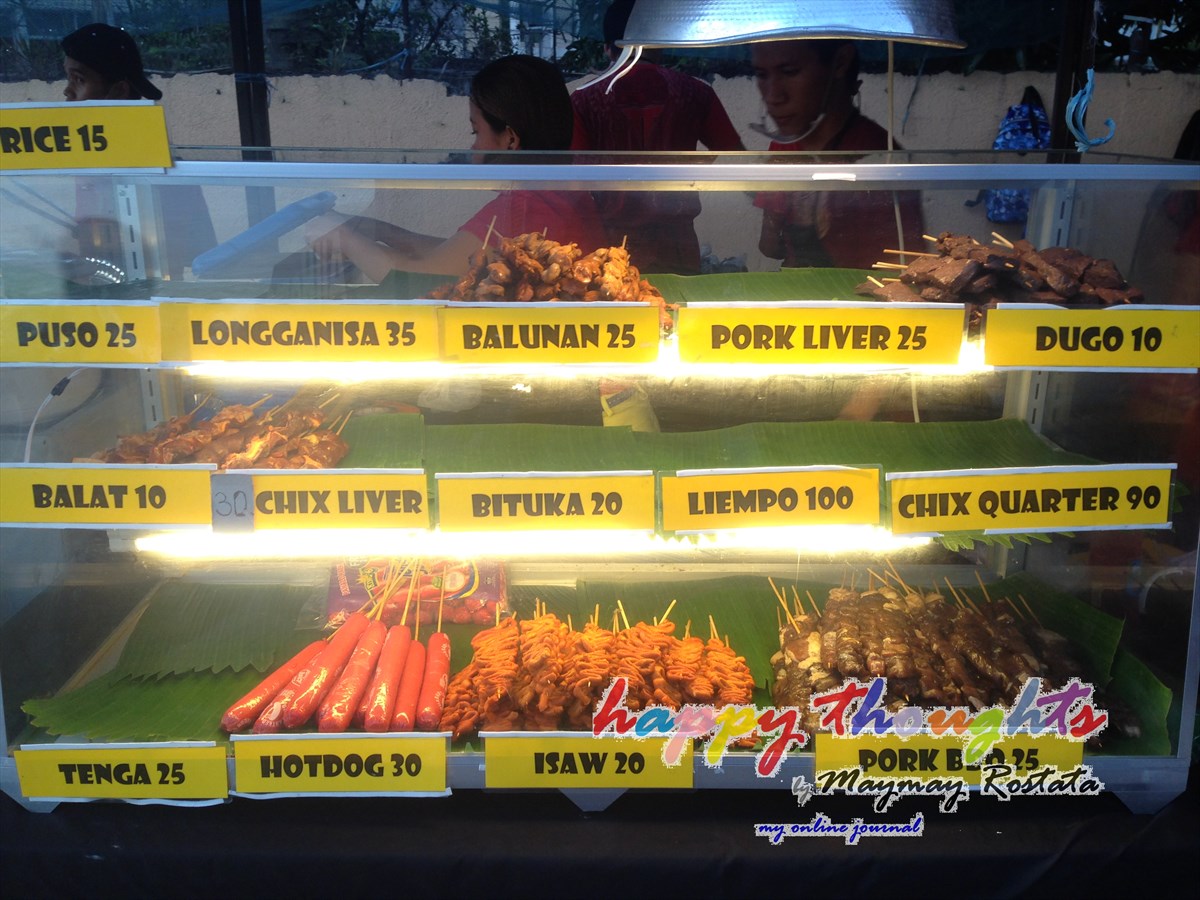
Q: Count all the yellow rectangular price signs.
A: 15